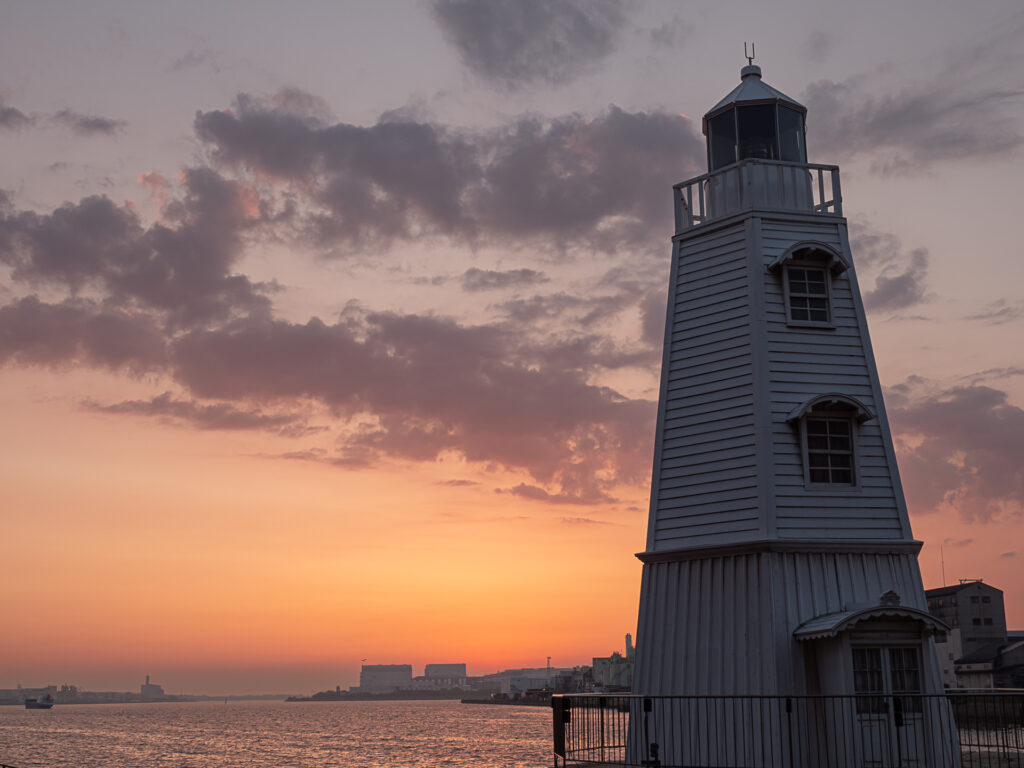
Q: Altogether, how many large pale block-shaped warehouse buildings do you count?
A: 2